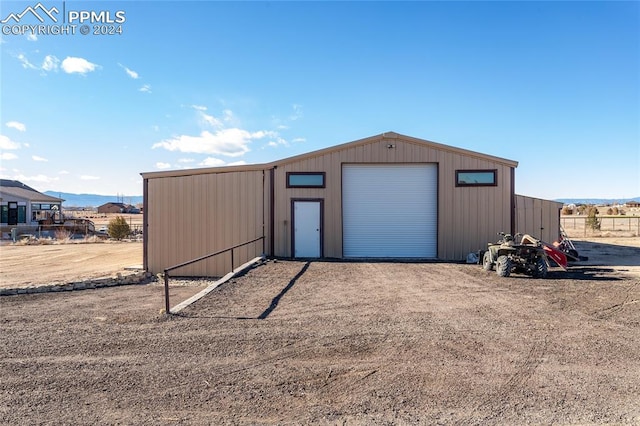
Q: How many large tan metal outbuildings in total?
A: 1